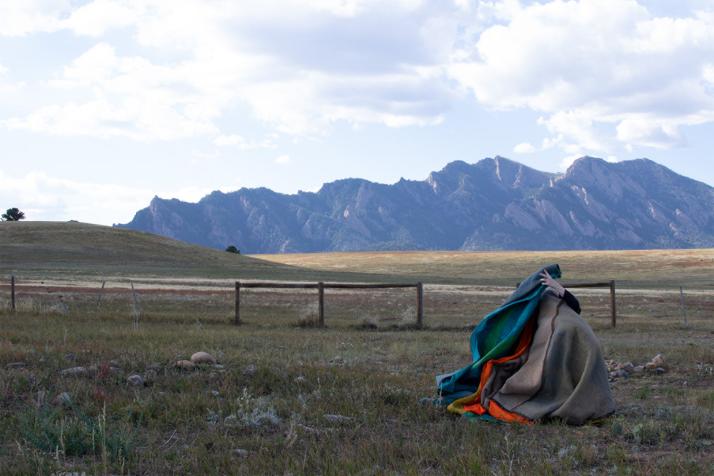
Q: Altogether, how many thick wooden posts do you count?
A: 4